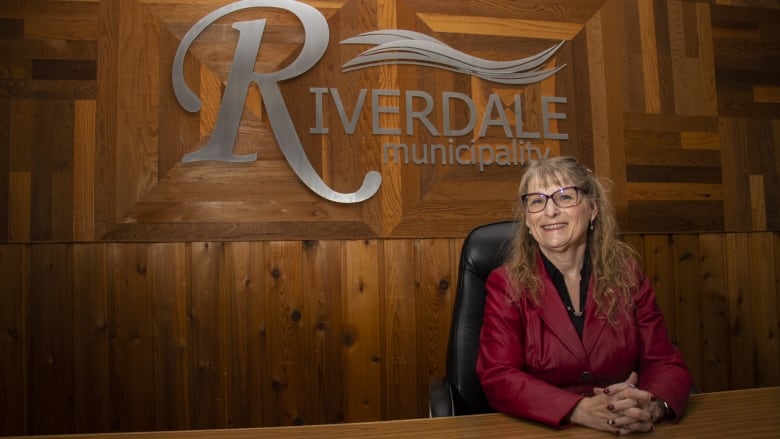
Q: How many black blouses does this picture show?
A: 1